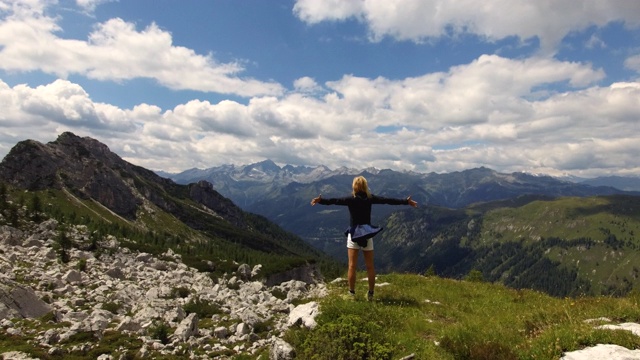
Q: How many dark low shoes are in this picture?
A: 2